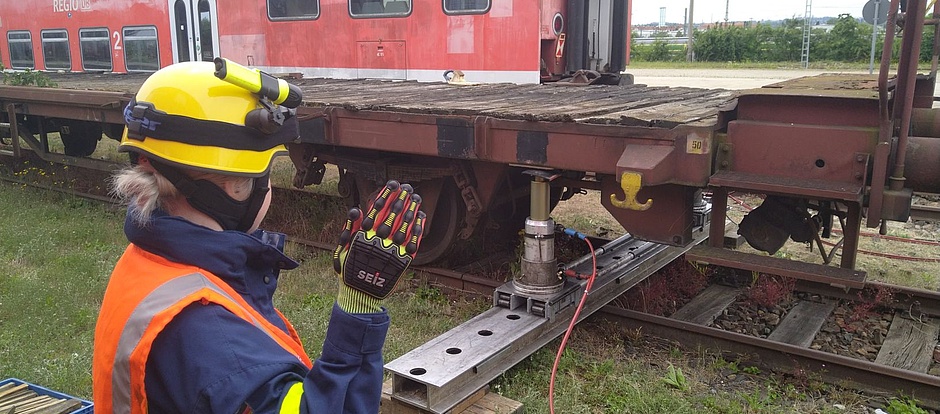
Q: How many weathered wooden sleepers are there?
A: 3